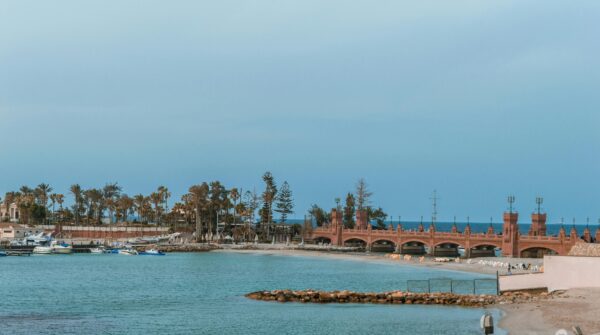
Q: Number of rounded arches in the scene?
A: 7